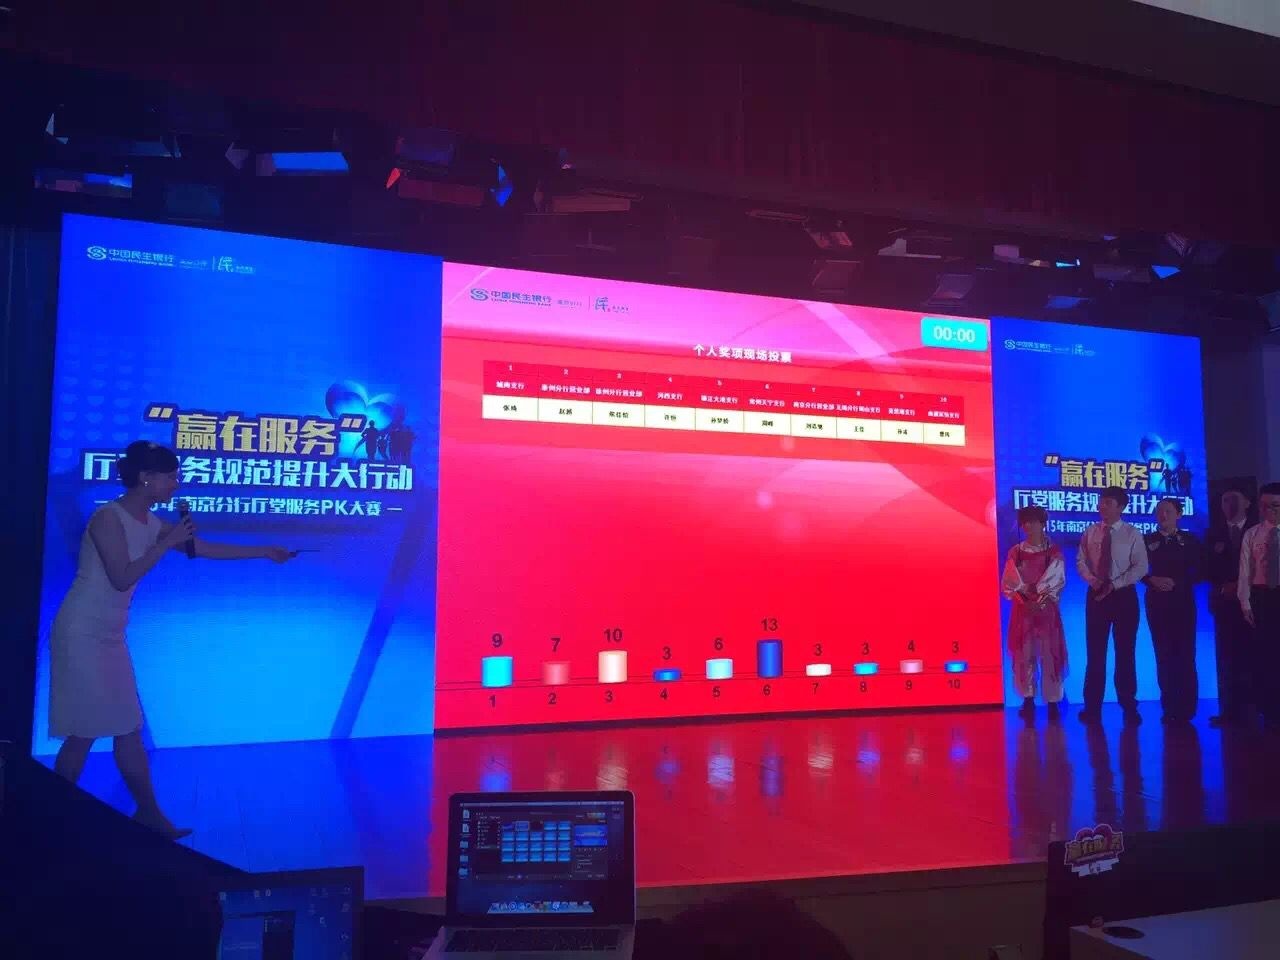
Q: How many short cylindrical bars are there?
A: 10